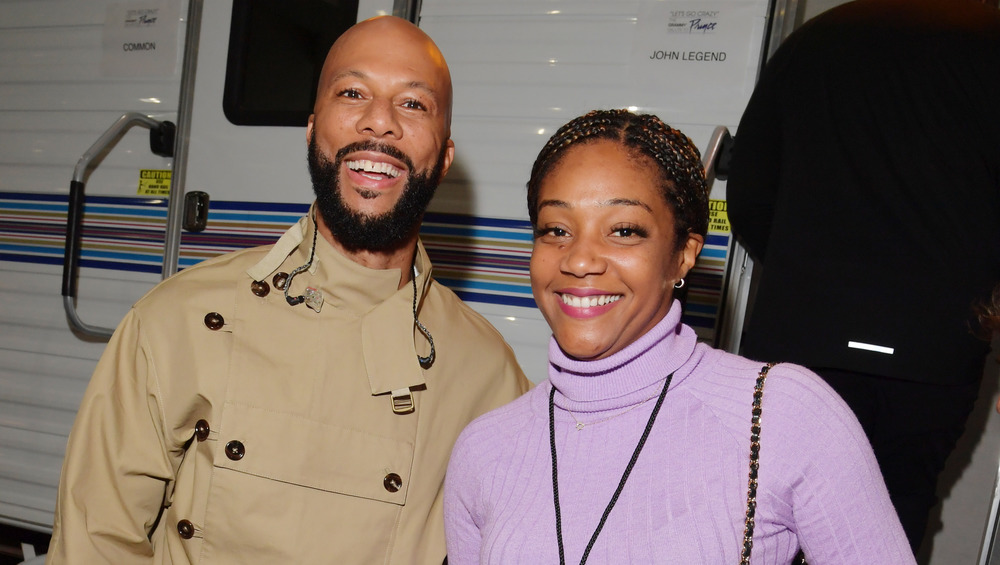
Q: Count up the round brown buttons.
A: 7